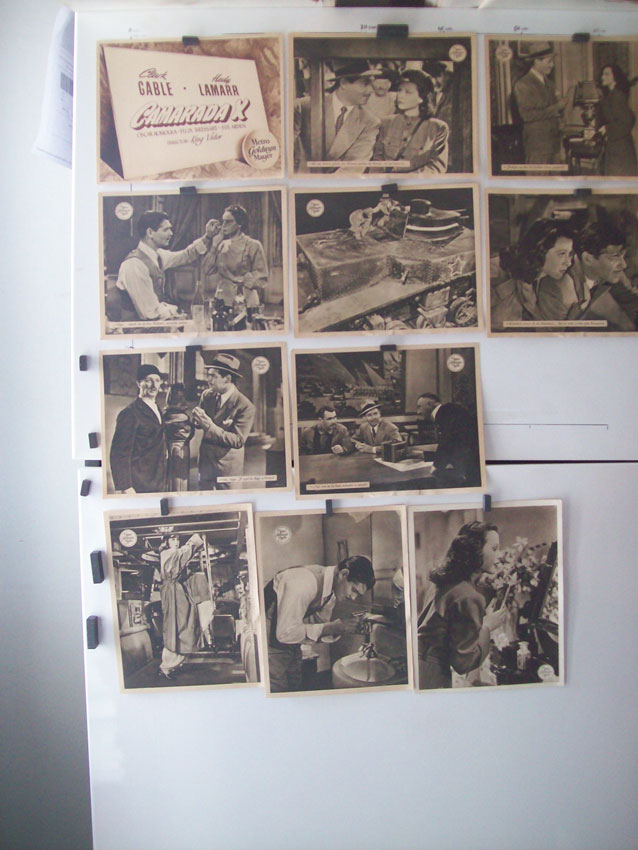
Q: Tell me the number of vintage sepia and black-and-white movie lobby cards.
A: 11